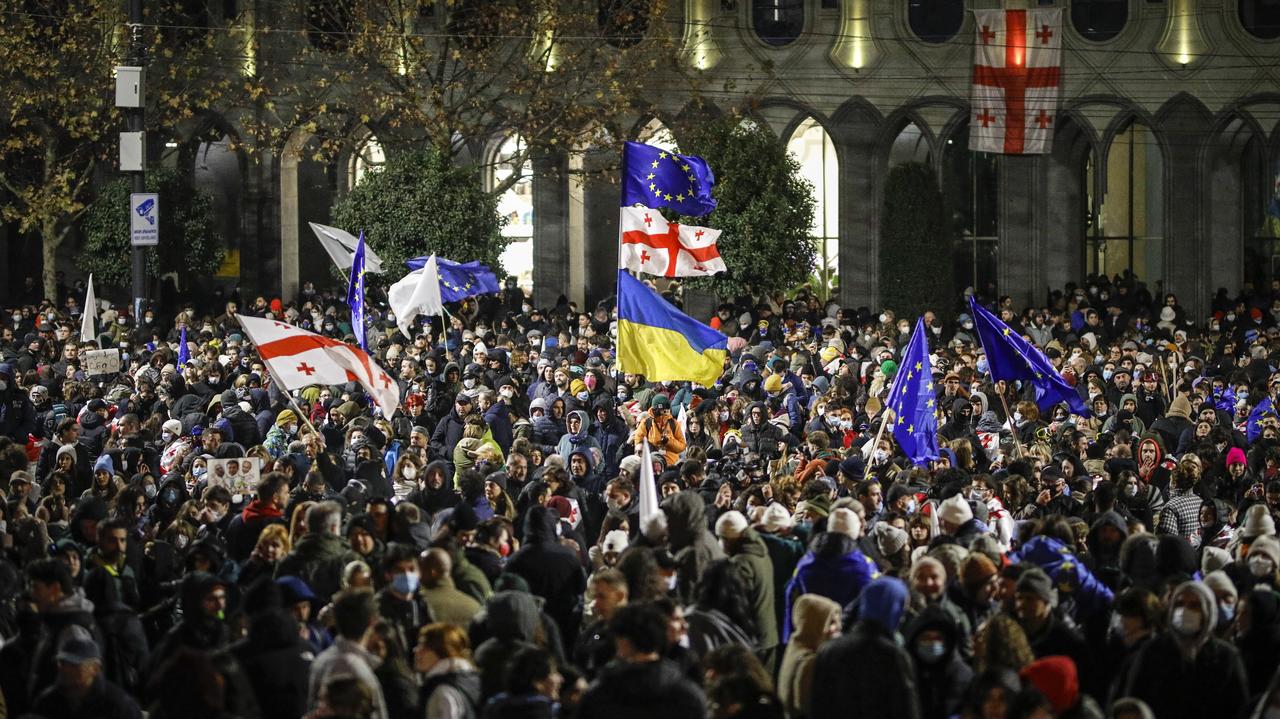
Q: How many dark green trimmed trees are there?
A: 4